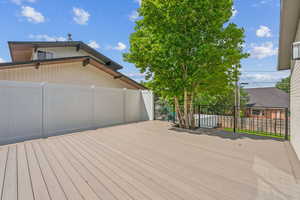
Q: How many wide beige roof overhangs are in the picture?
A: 1